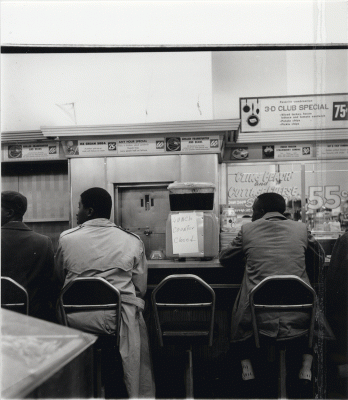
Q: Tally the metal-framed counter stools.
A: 4